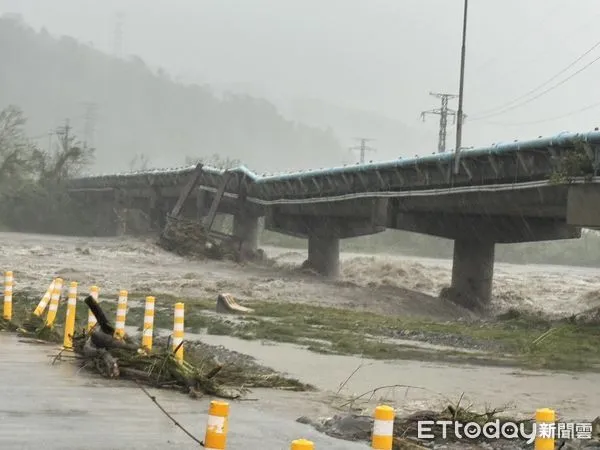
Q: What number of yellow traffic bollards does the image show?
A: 12